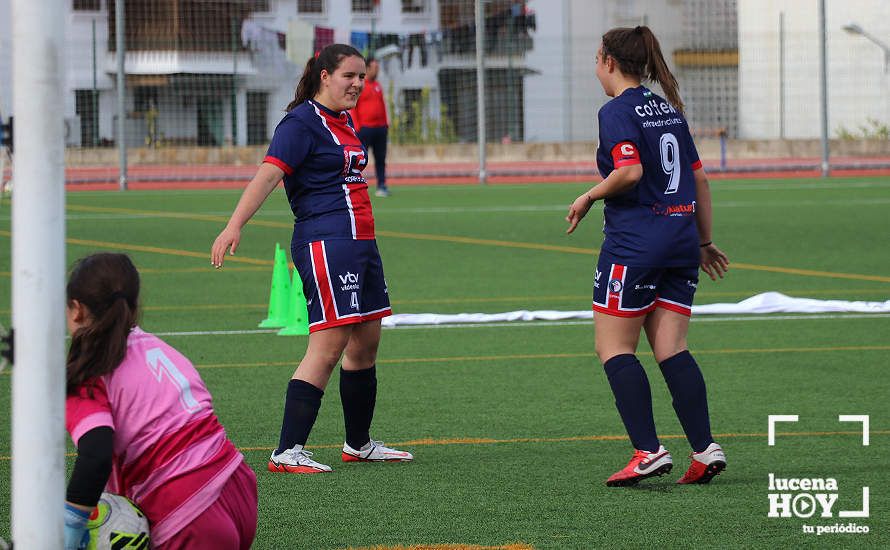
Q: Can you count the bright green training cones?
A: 2